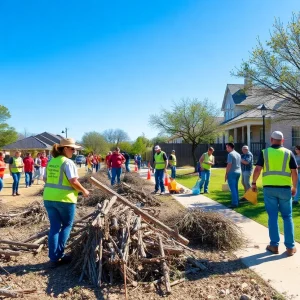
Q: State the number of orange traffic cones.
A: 3